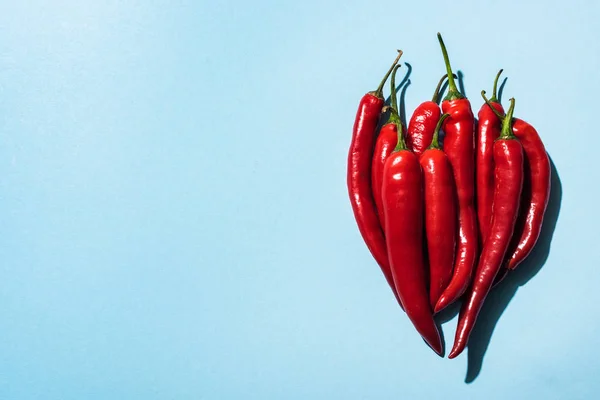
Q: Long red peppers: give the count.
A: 9